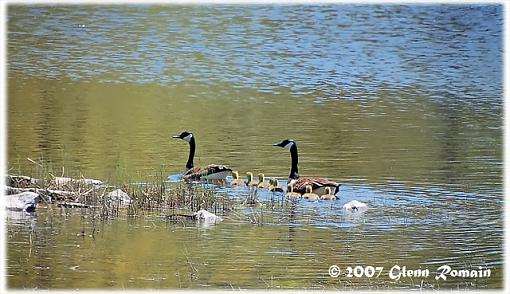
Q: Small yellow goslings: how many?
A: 7